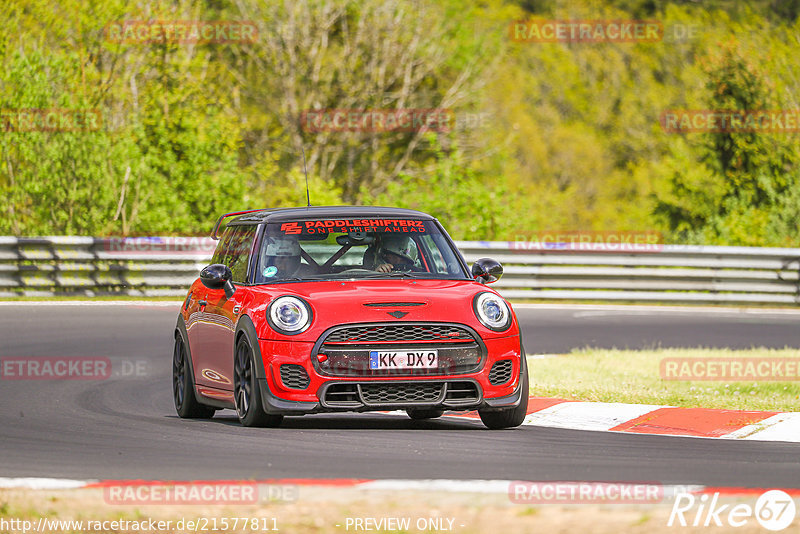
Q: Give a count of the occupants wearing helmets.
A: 2